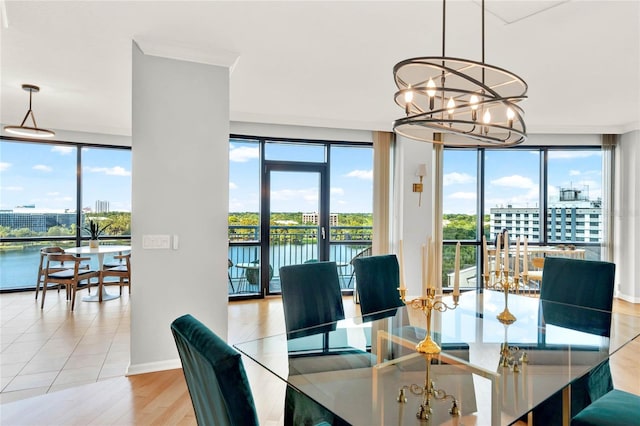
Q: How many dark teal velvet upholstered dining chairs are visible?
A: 5